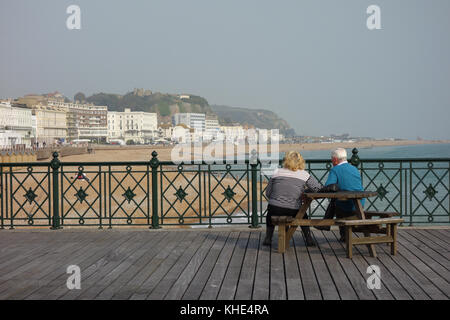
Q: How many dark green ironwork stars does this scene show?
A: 7